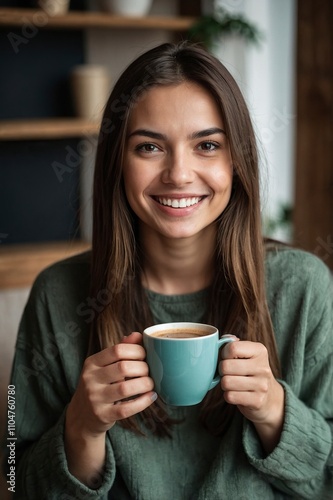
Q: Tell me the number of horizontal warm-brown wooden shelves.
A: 3